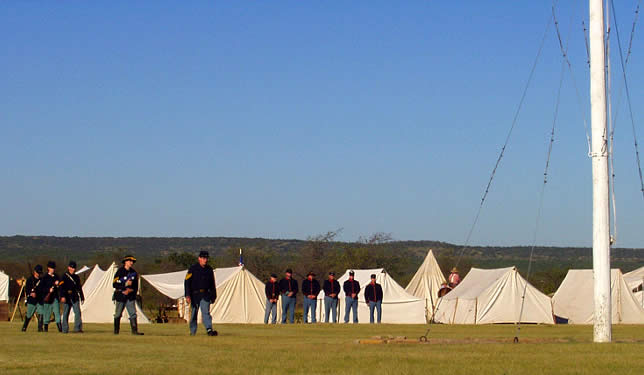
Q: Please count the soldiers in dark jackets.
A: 11